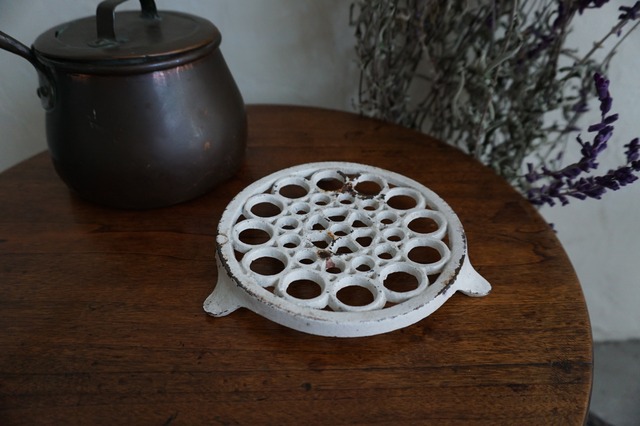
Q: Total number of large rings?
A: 12